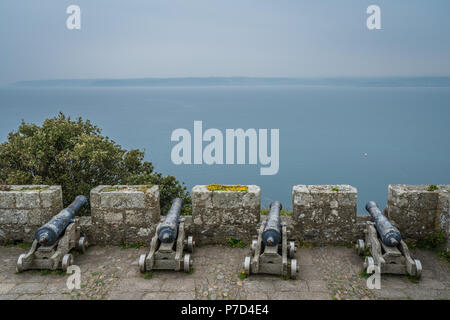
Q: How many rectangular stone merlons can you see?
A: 5